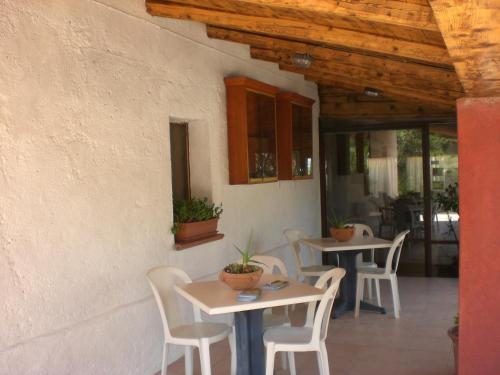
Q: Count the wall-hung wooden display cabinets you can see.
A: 2